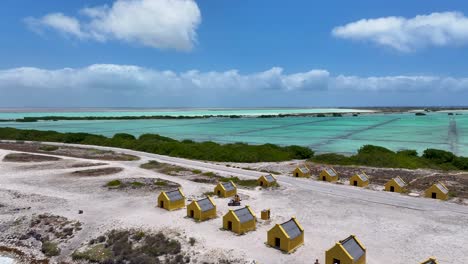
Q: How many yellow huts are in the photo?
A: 13